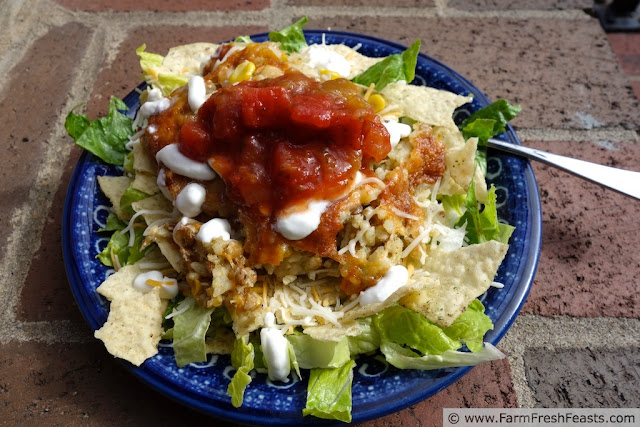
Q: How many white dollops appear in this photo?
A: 11